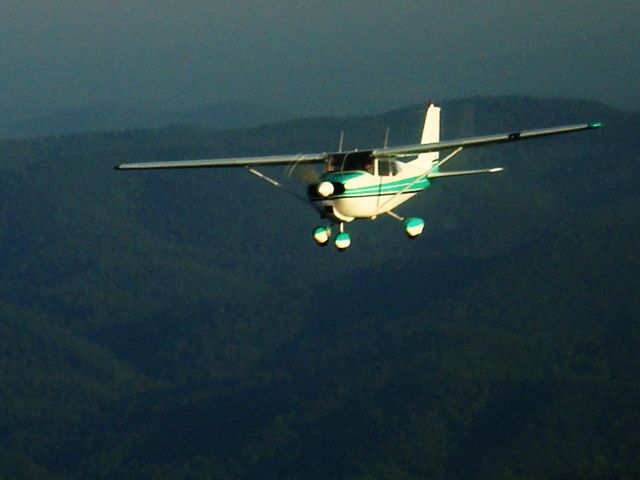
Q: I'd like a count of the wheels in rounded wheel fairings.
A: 3